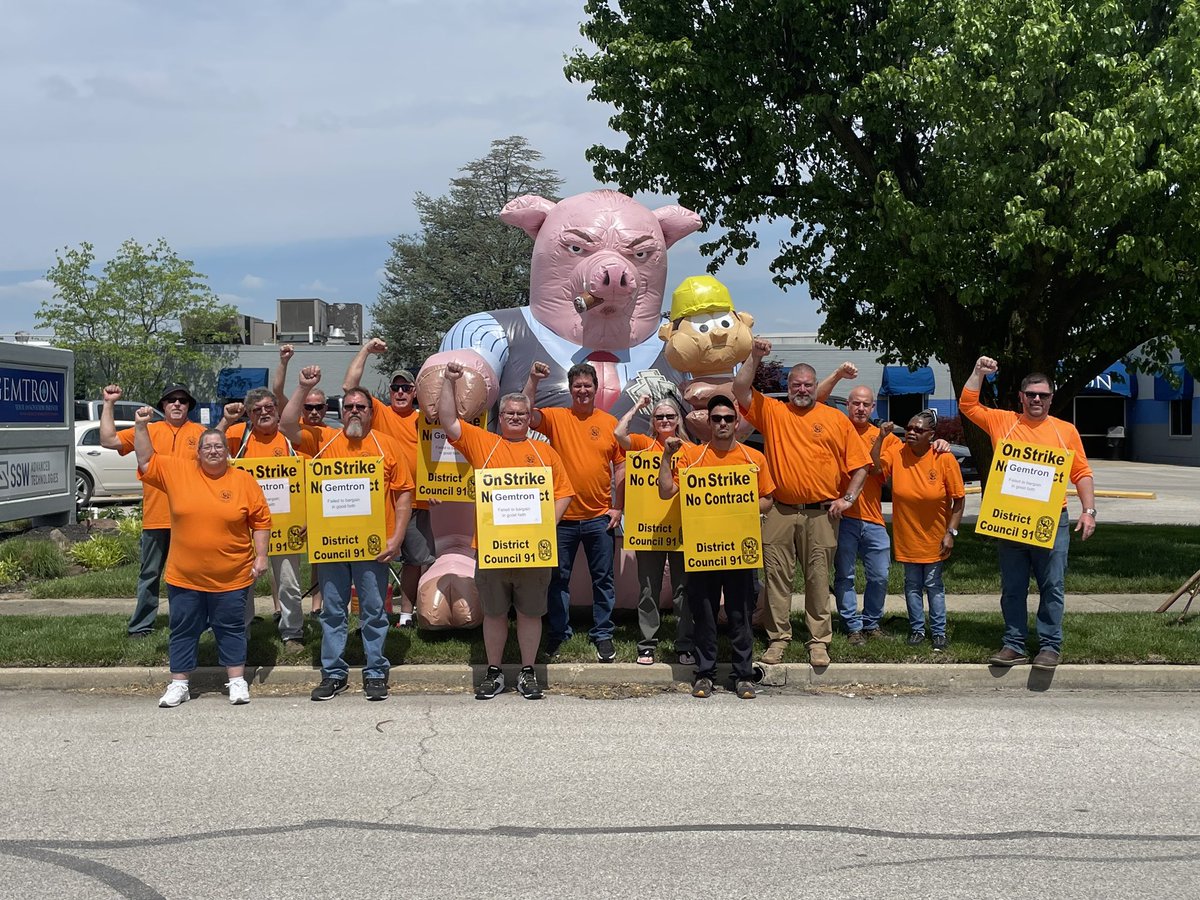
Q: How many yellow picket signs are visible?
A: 7